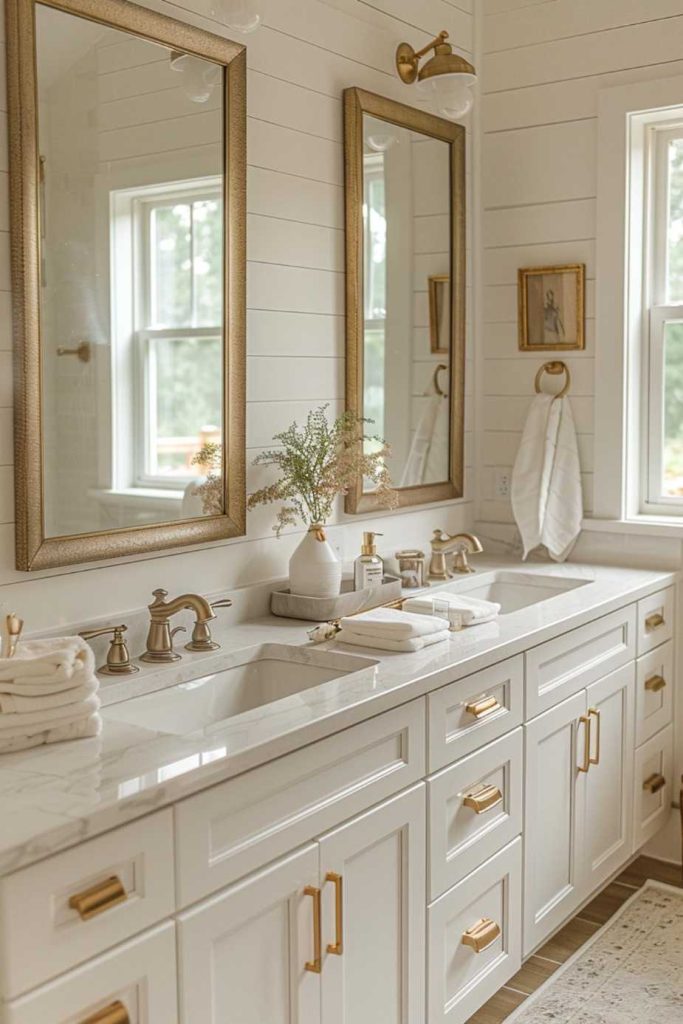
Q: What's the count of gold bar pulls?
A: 4